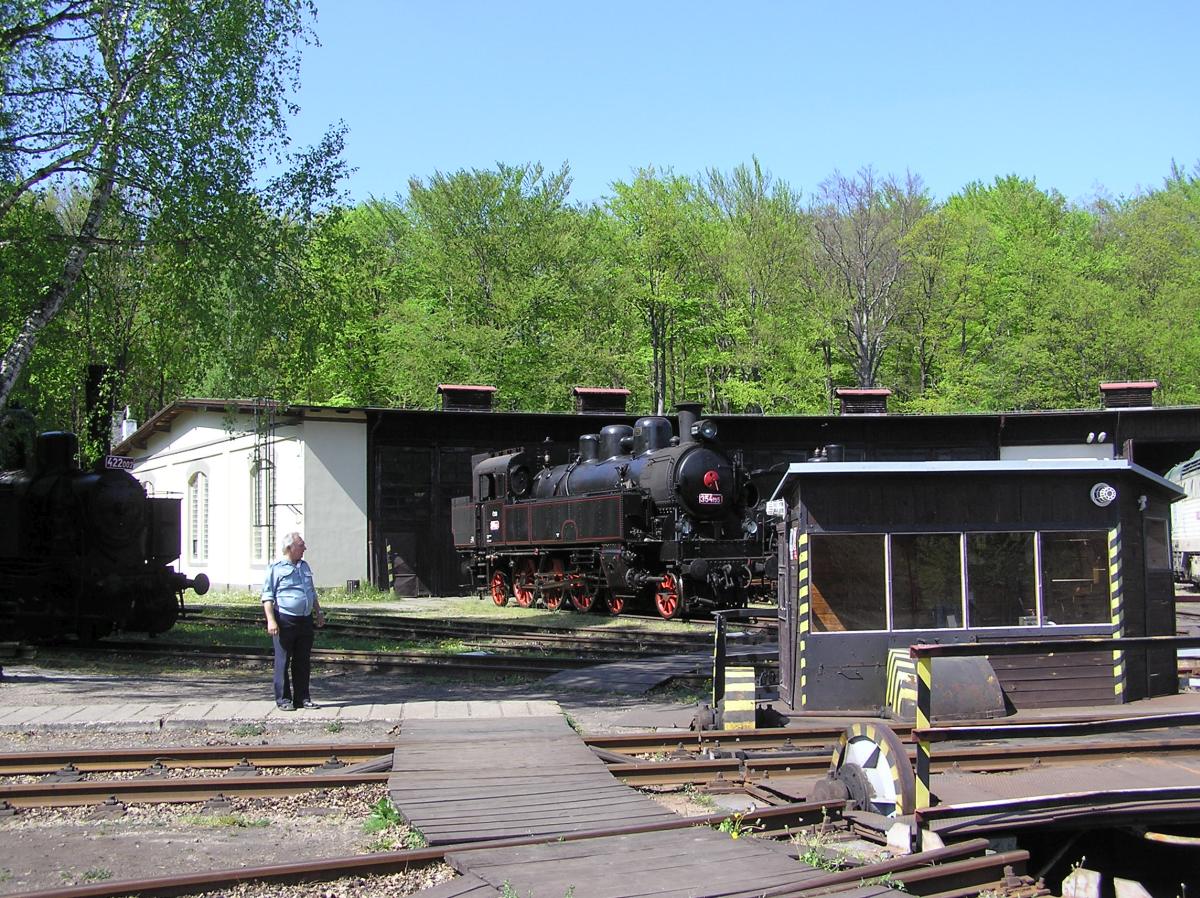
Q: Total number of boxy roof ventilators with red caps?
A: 4